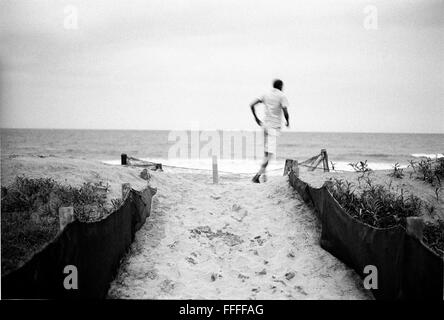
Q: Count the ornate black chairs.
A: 0